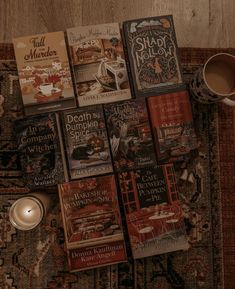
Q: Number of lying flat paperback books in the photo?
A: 9